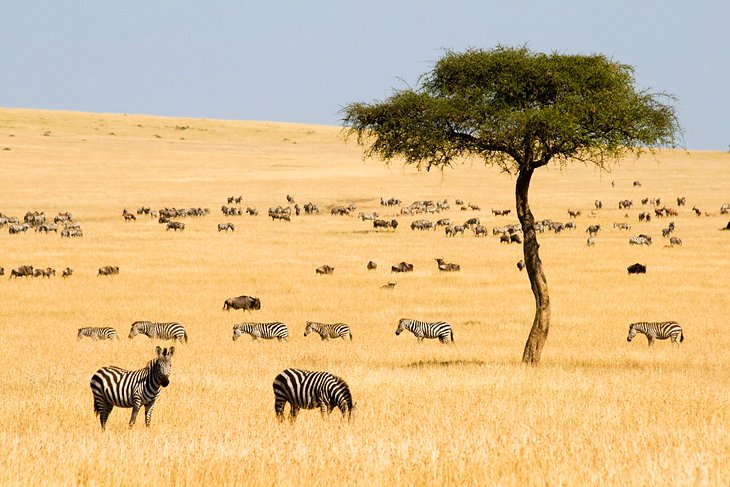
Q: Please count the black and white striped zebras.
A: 8